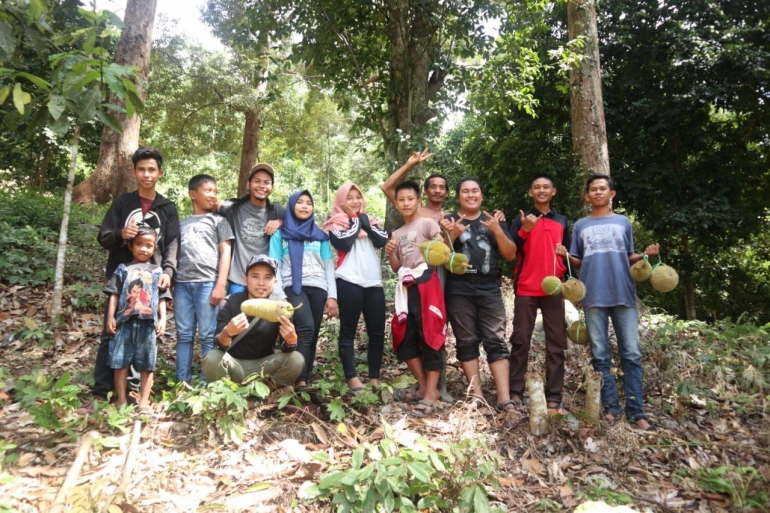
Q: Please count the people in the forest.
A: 12